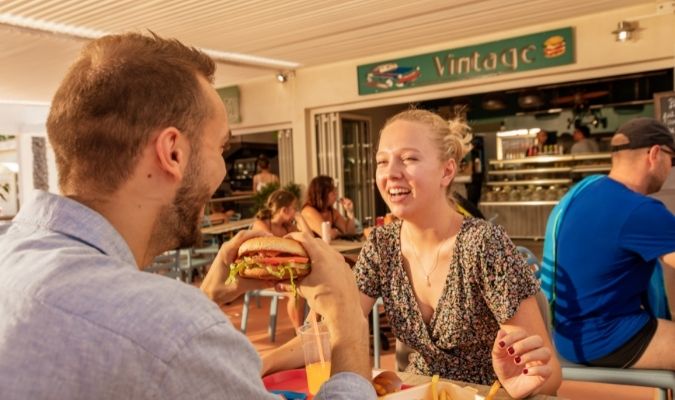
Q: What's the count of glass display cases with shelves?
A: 1